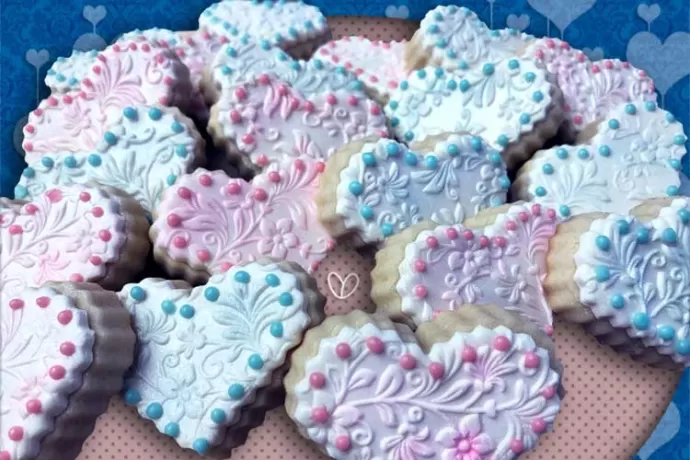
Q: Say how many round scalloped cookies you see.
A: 0